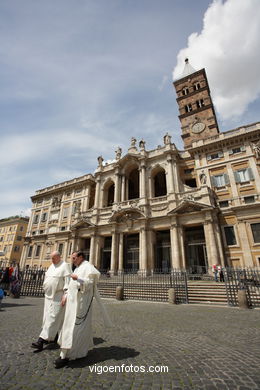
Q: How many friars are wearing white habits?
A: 2